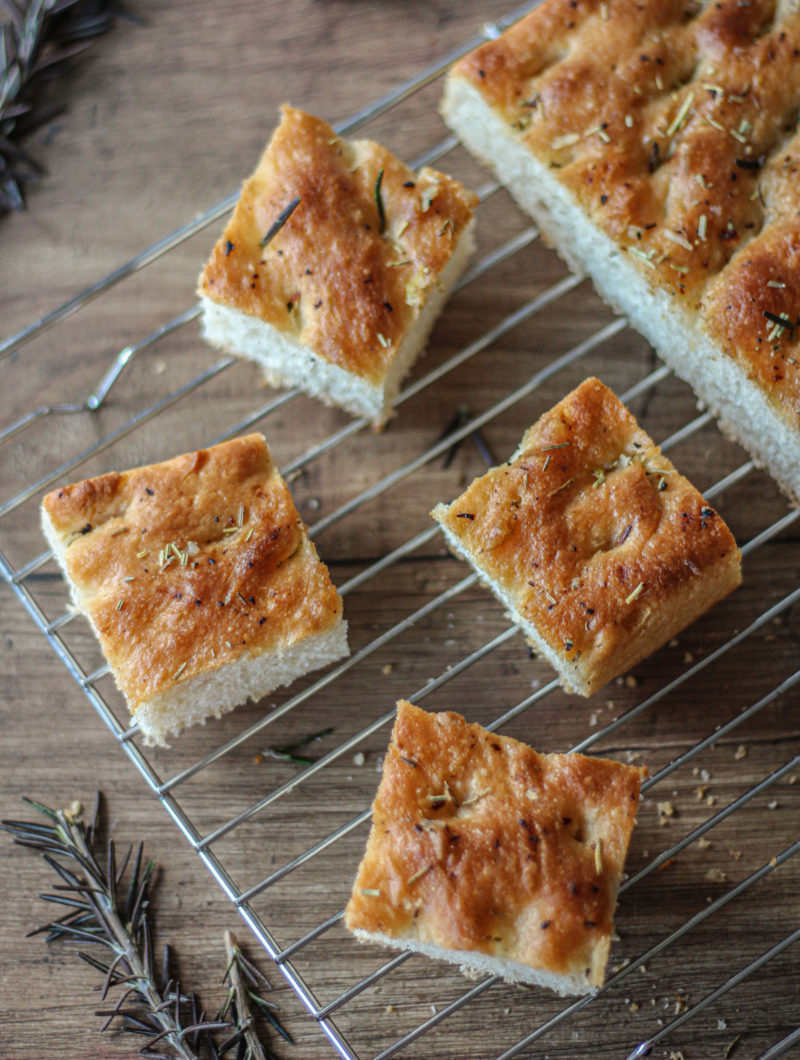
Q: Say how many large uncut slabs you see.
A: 1